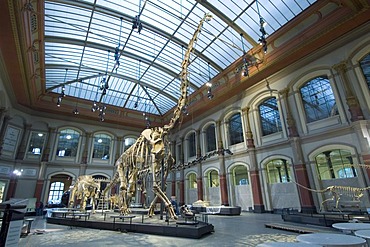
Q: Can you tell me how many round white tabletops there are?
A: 4